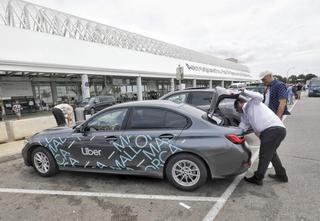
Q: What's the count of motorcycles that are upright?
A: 0